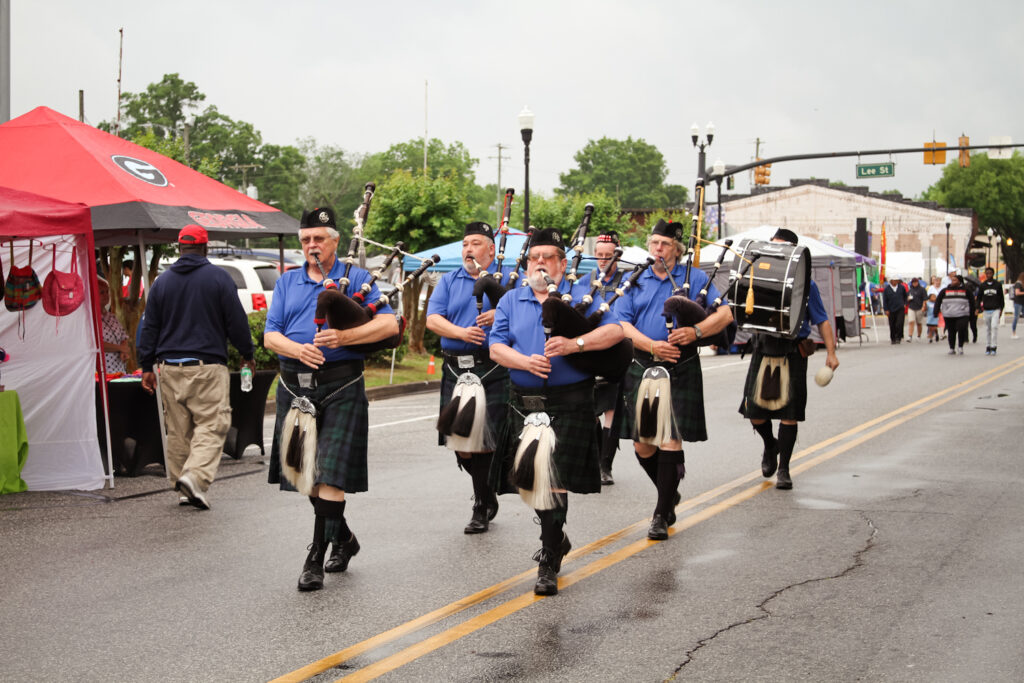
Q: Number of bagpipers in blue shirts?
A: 4